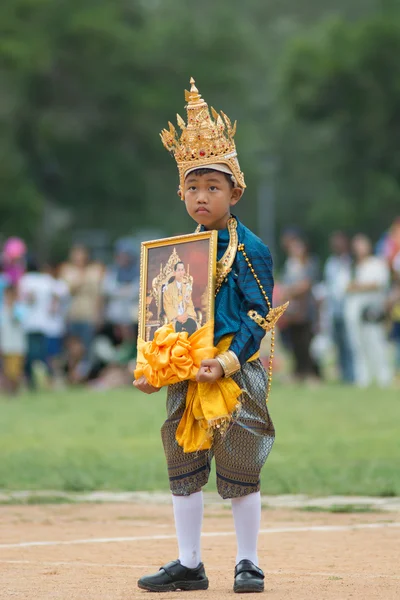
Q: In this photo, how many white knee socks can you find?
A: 2